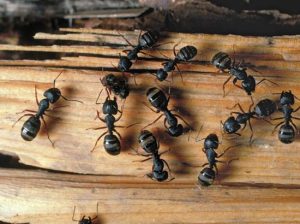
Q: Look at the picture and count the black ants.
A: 12